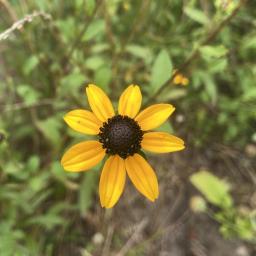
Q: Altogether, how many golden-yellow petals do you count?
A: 8